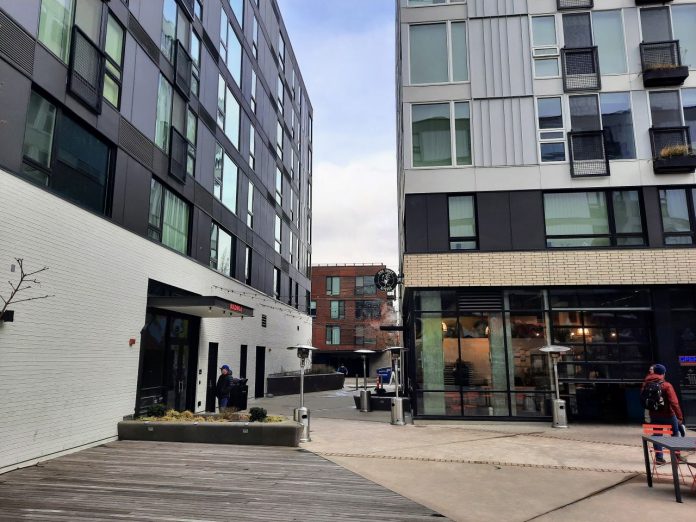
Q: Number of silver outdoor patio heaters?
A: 4